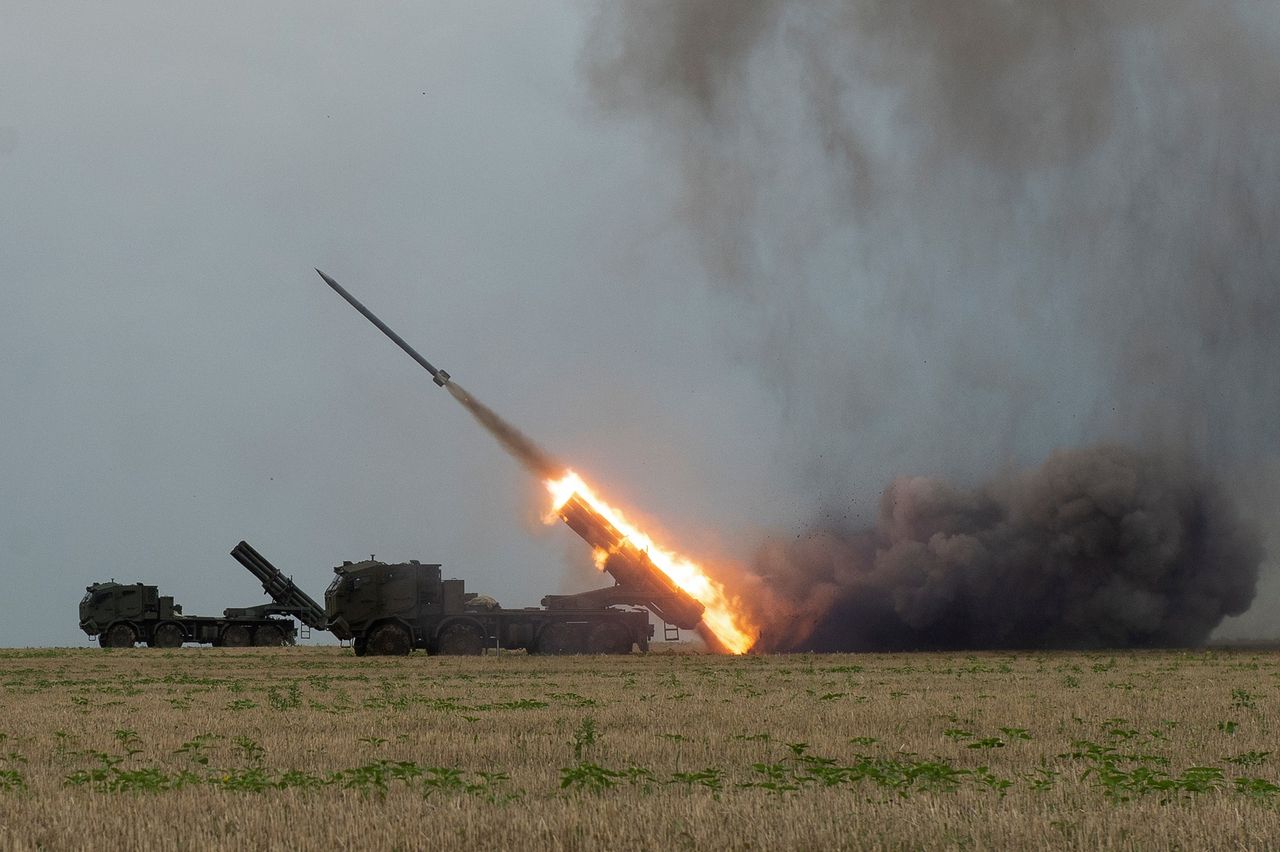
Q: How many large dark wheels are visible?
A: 8